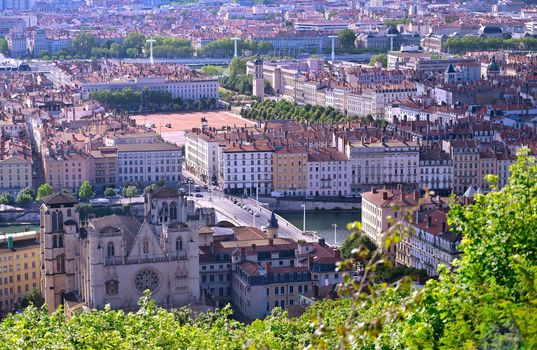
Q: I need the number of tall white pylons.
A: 4